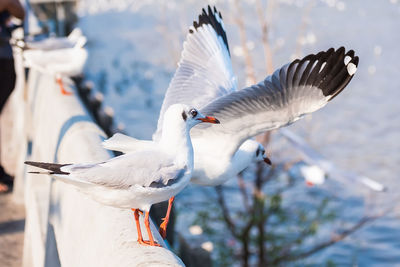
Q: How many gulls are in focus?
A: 2